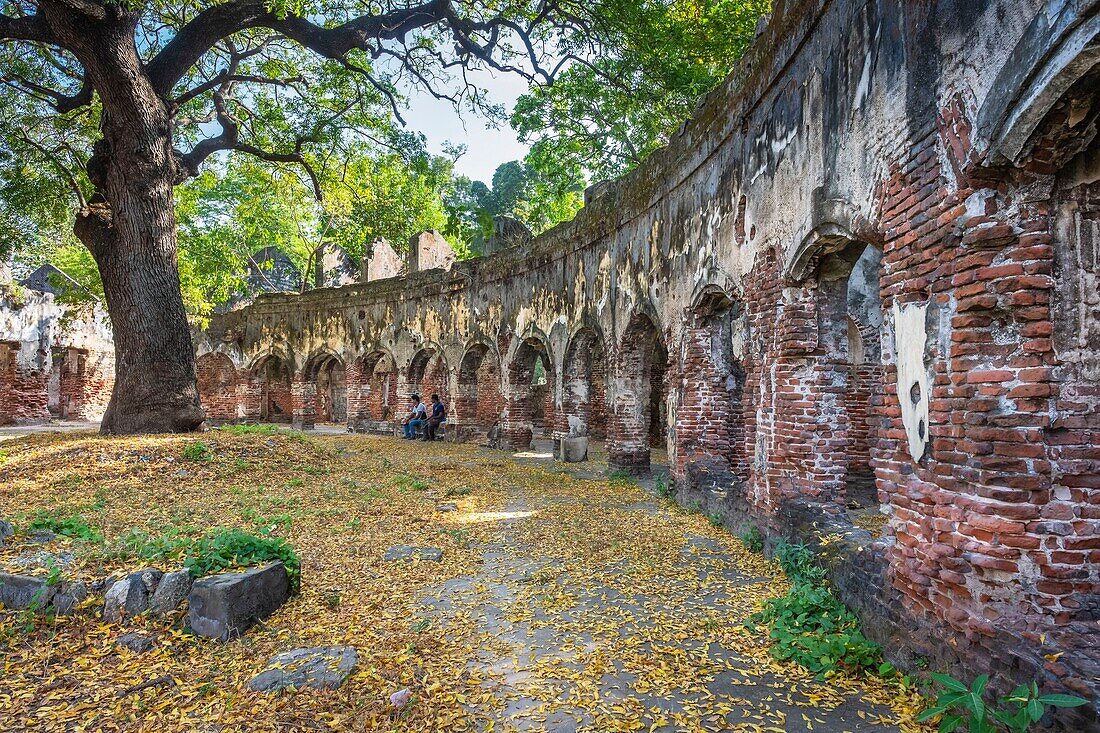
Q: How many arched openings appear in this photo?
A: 12